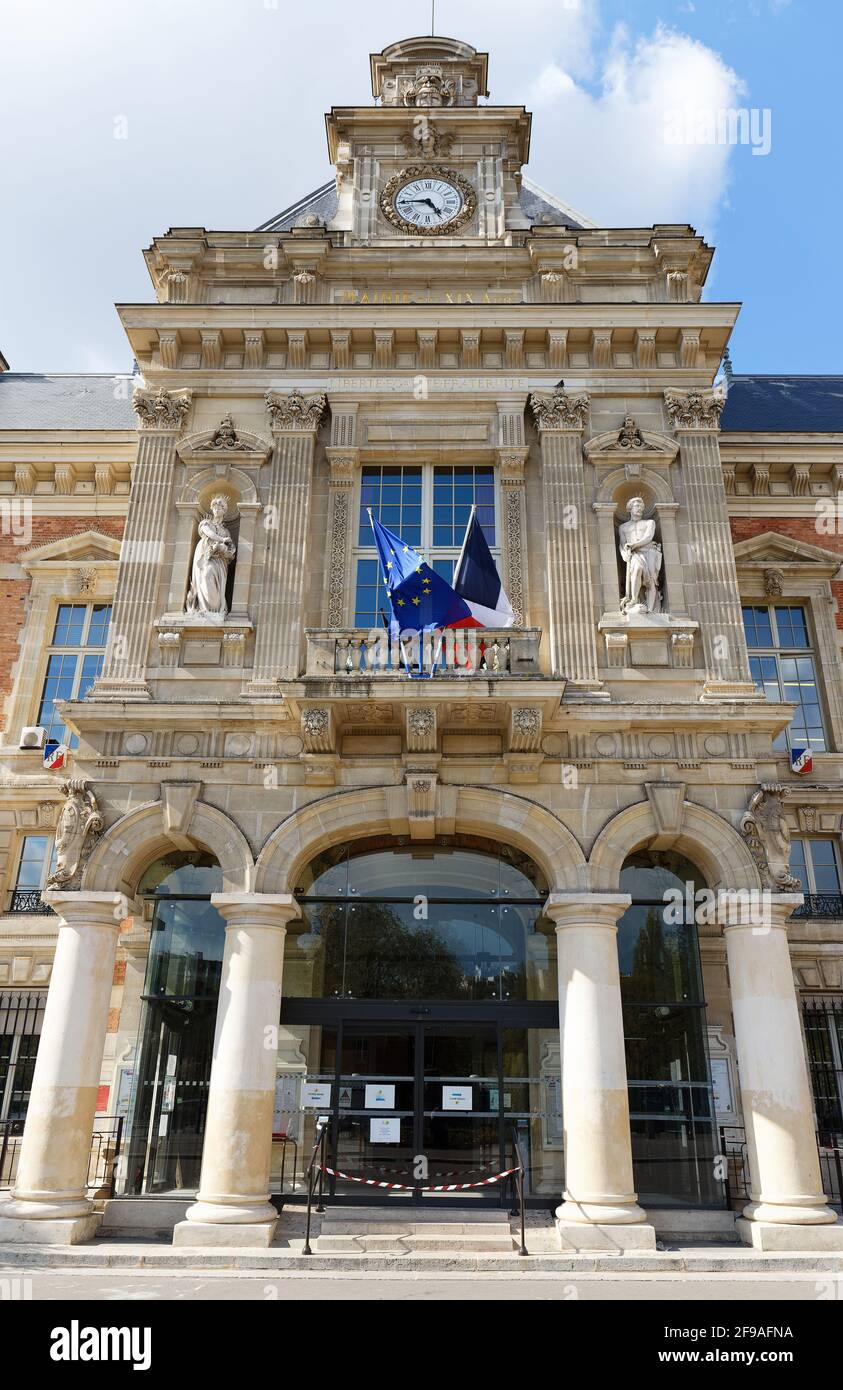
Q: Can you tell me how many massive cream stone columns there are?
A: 4